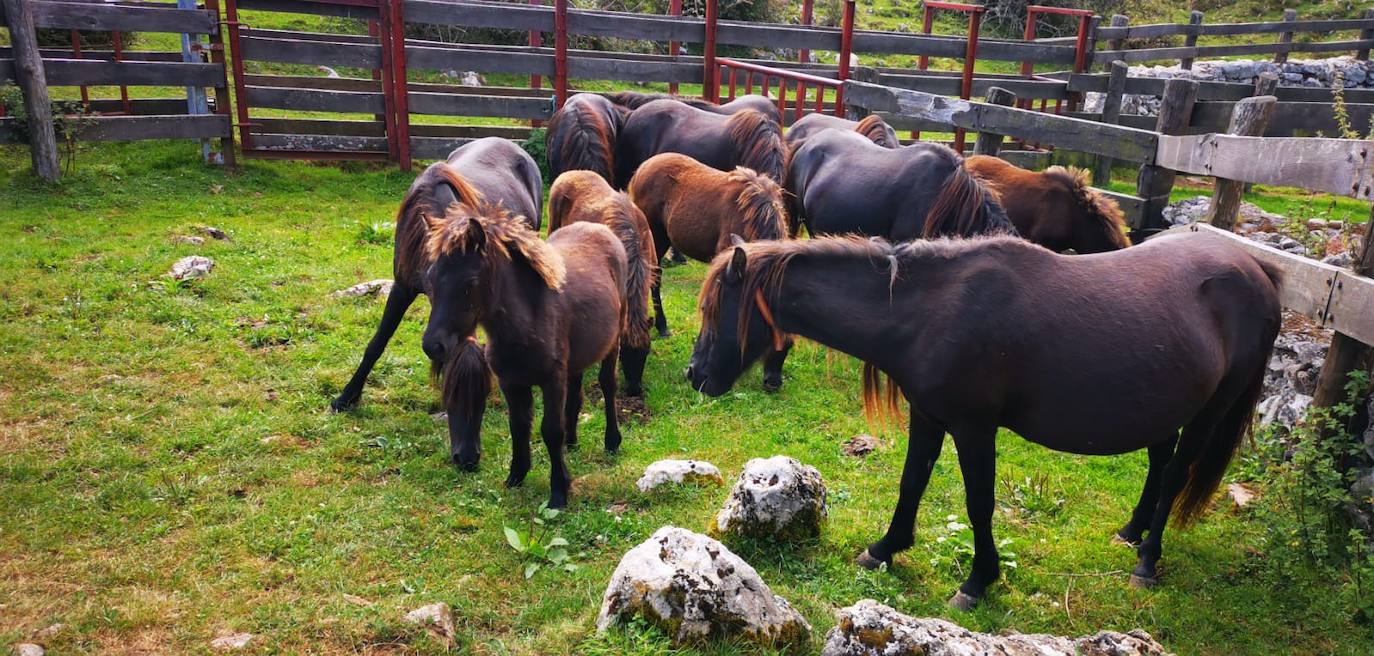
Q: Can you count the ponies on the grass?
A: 11